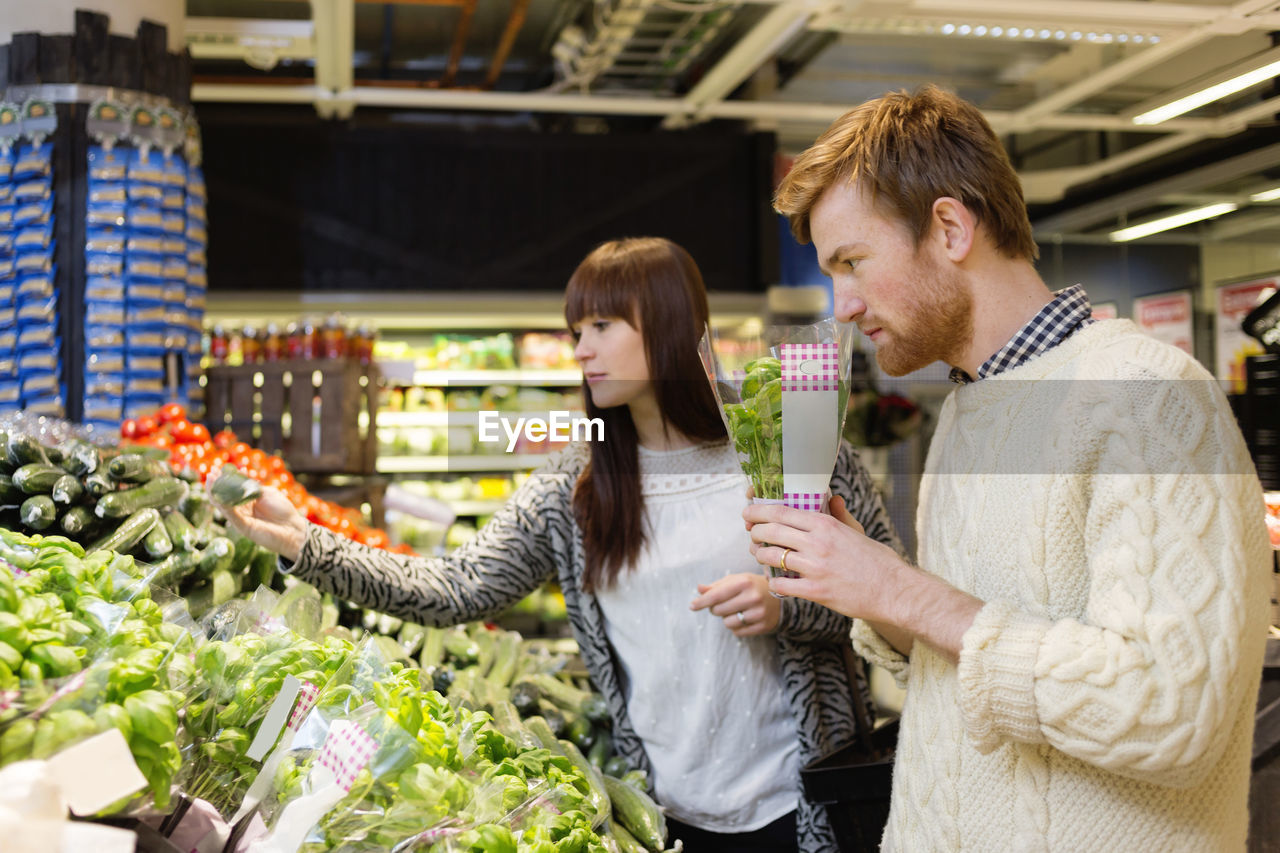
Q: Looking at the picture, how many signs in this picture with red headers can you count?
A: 3